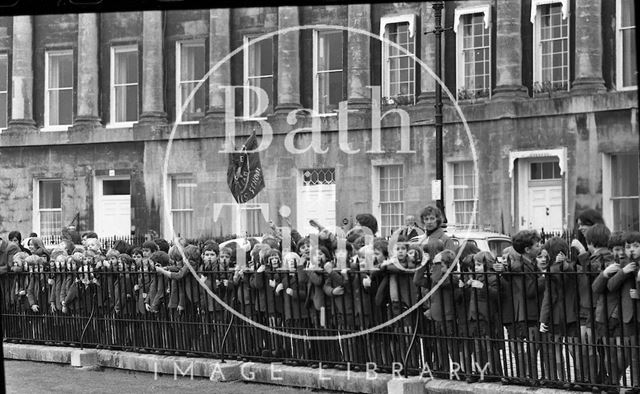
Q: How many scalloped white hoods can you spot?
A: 4